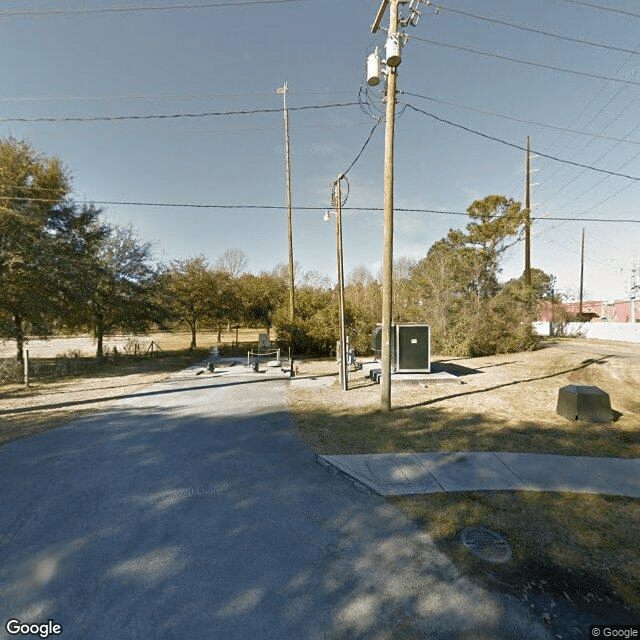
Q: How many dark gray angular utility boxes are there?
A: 1